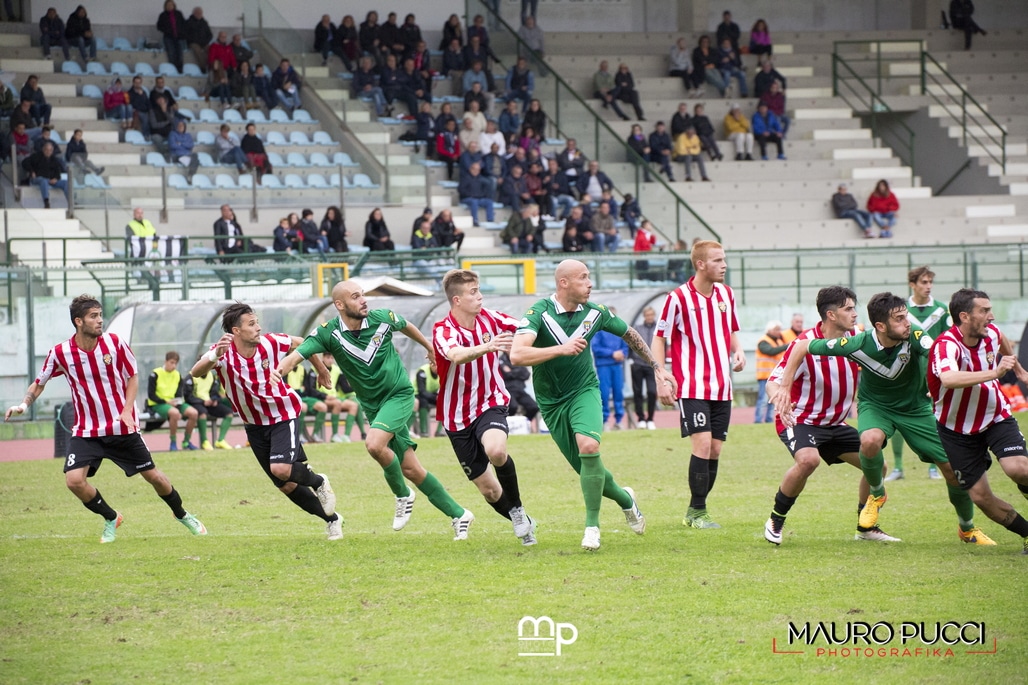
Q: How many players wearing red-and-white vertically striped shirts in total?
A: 6